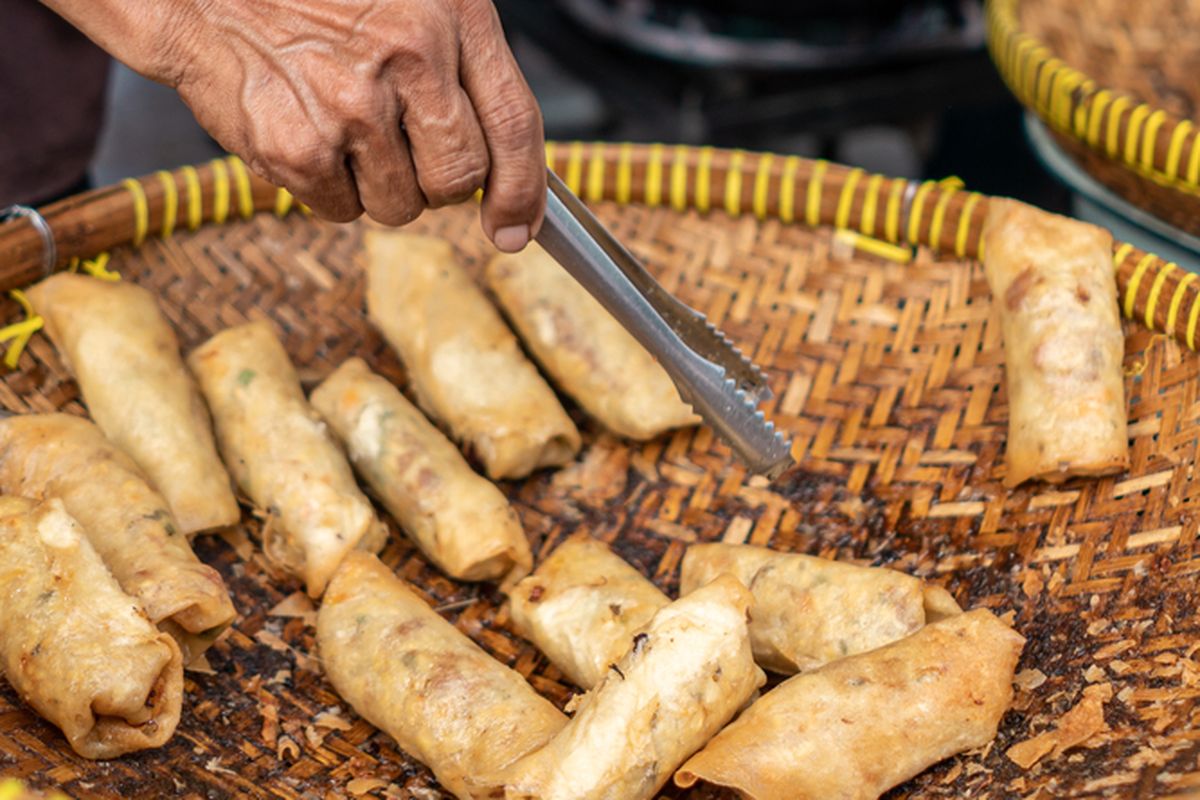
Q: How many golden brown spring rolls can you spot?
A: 13